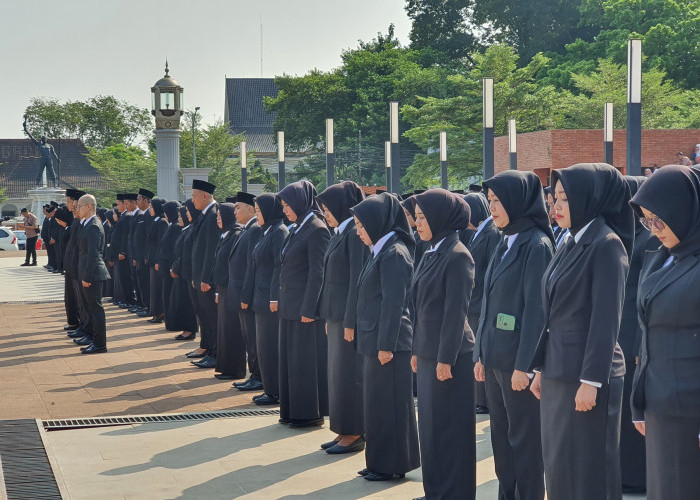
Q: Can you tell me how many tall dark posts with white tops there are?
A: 10